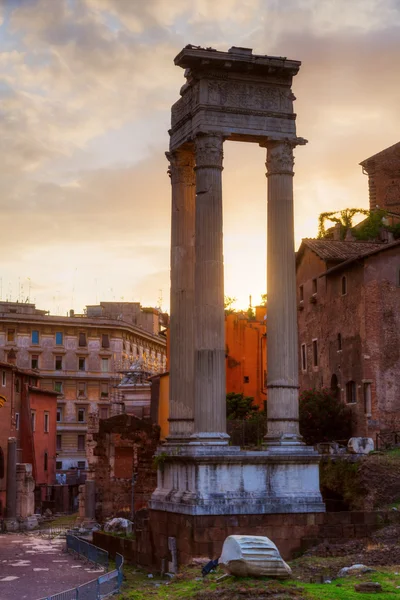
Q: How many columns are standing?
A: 3